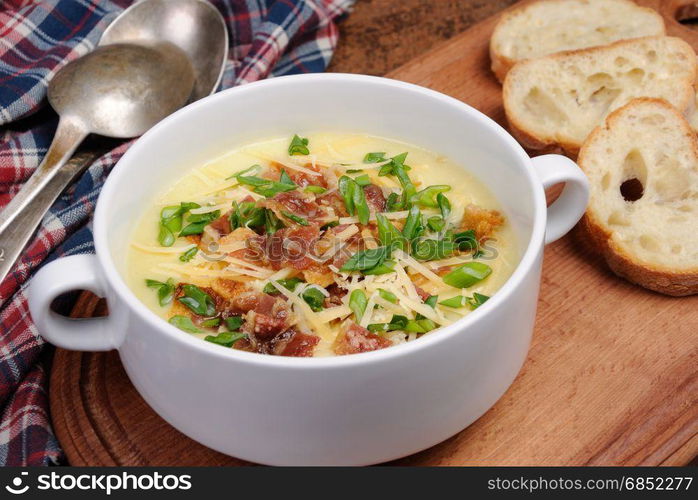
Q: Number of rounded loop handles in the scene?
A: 2